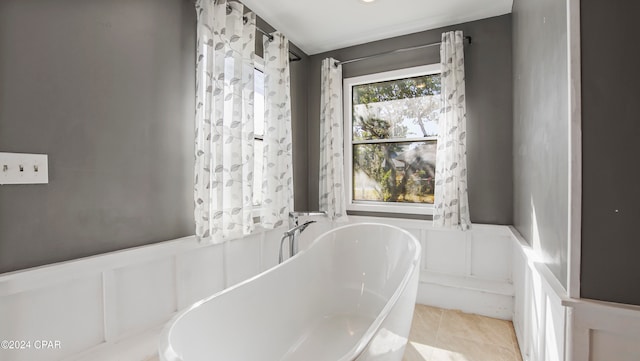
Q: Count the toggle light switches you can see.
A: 3